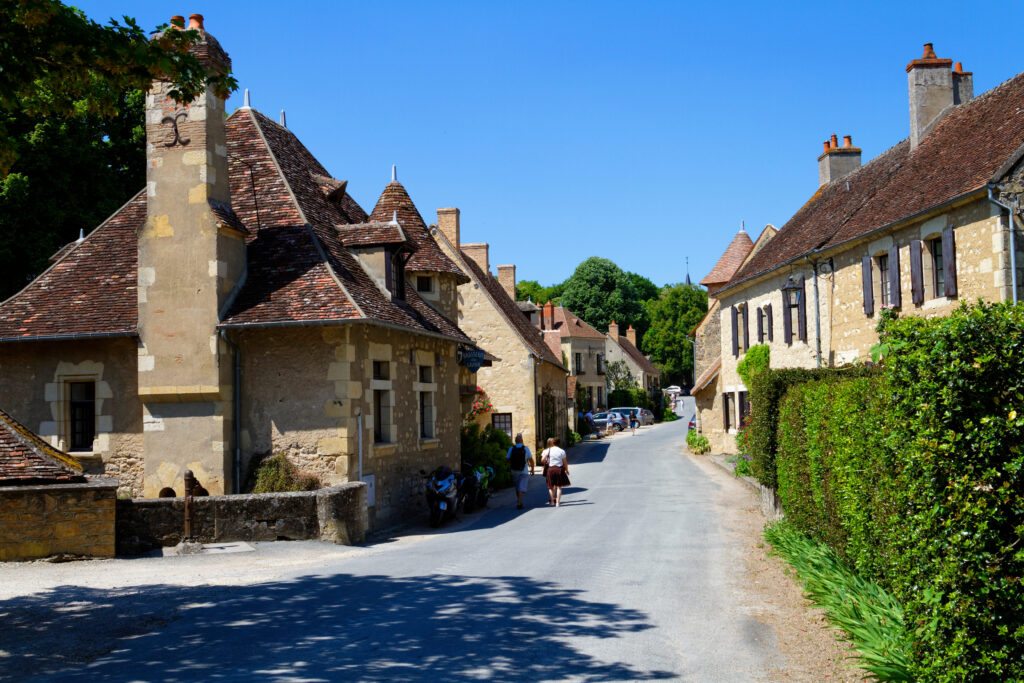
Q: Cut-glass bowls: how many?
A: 0